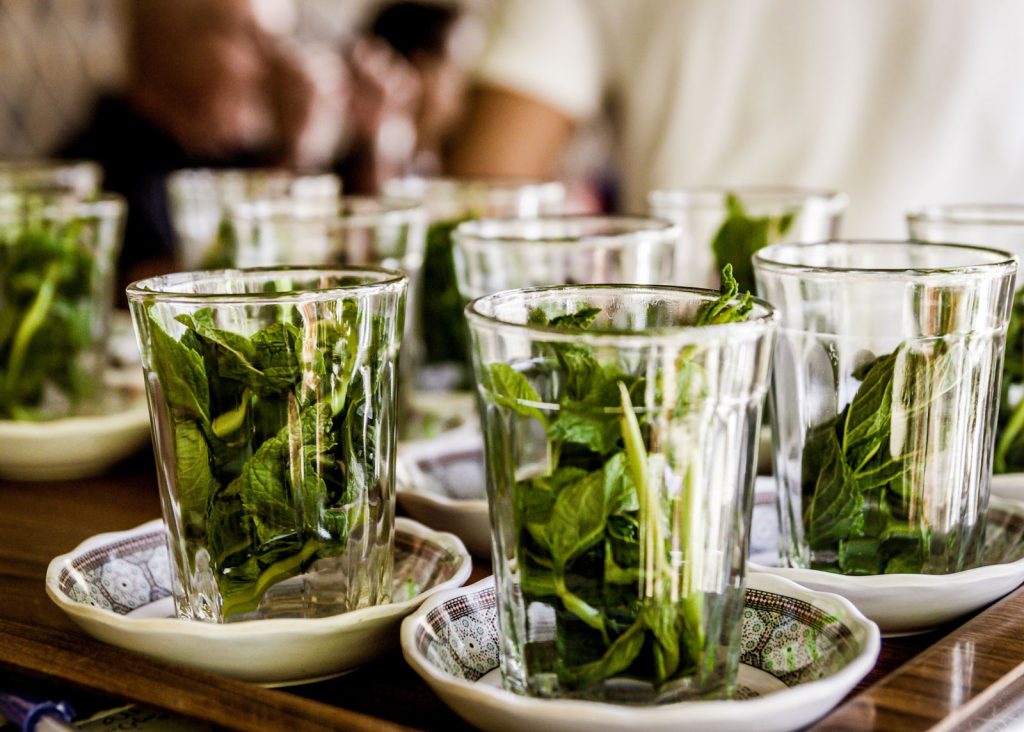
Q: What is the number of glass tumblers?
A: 11